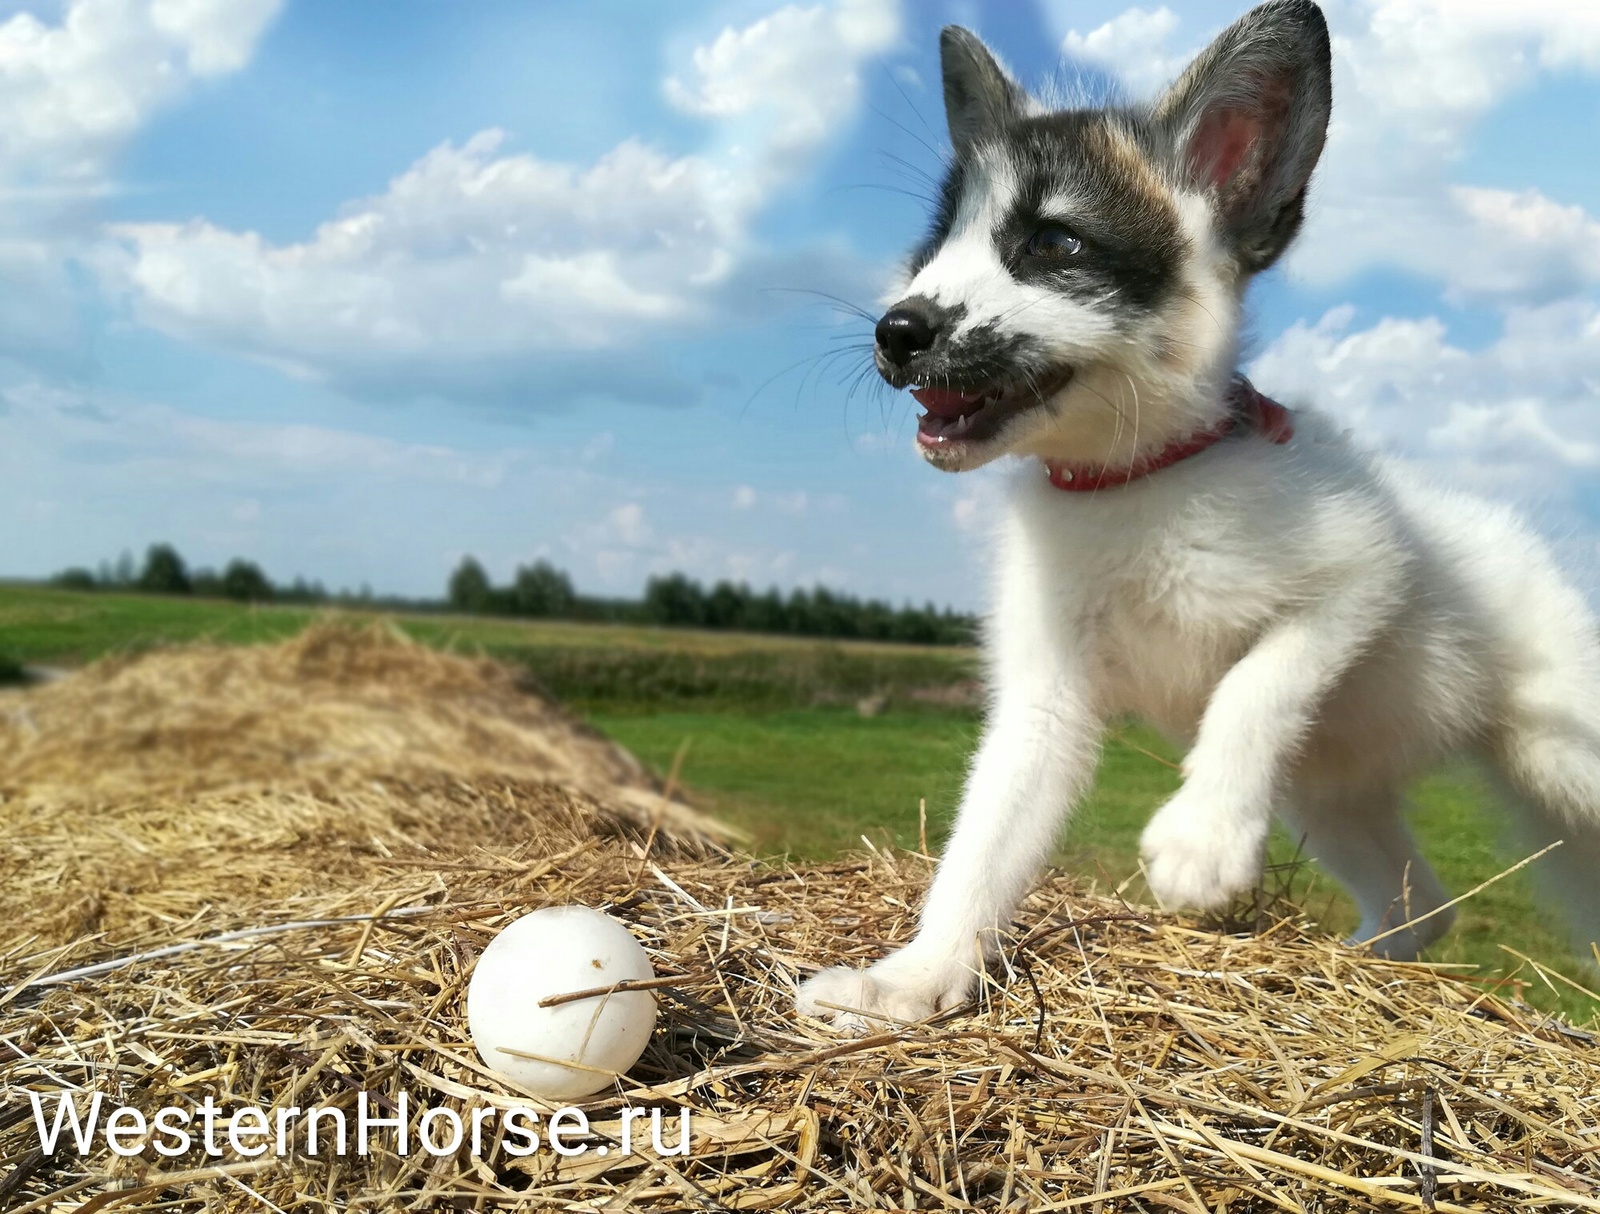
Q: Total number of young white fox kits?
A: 1